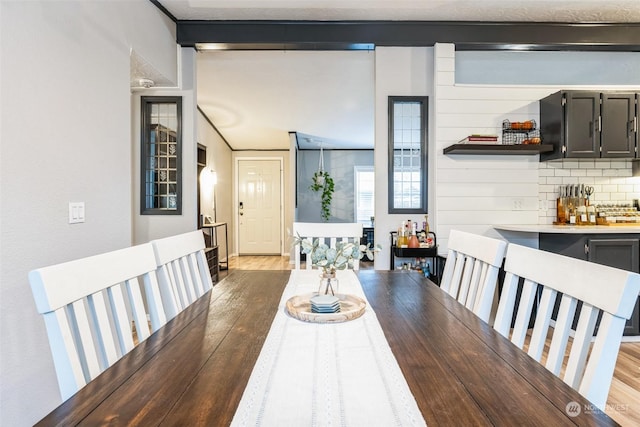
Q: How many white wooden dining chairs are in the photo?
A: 5